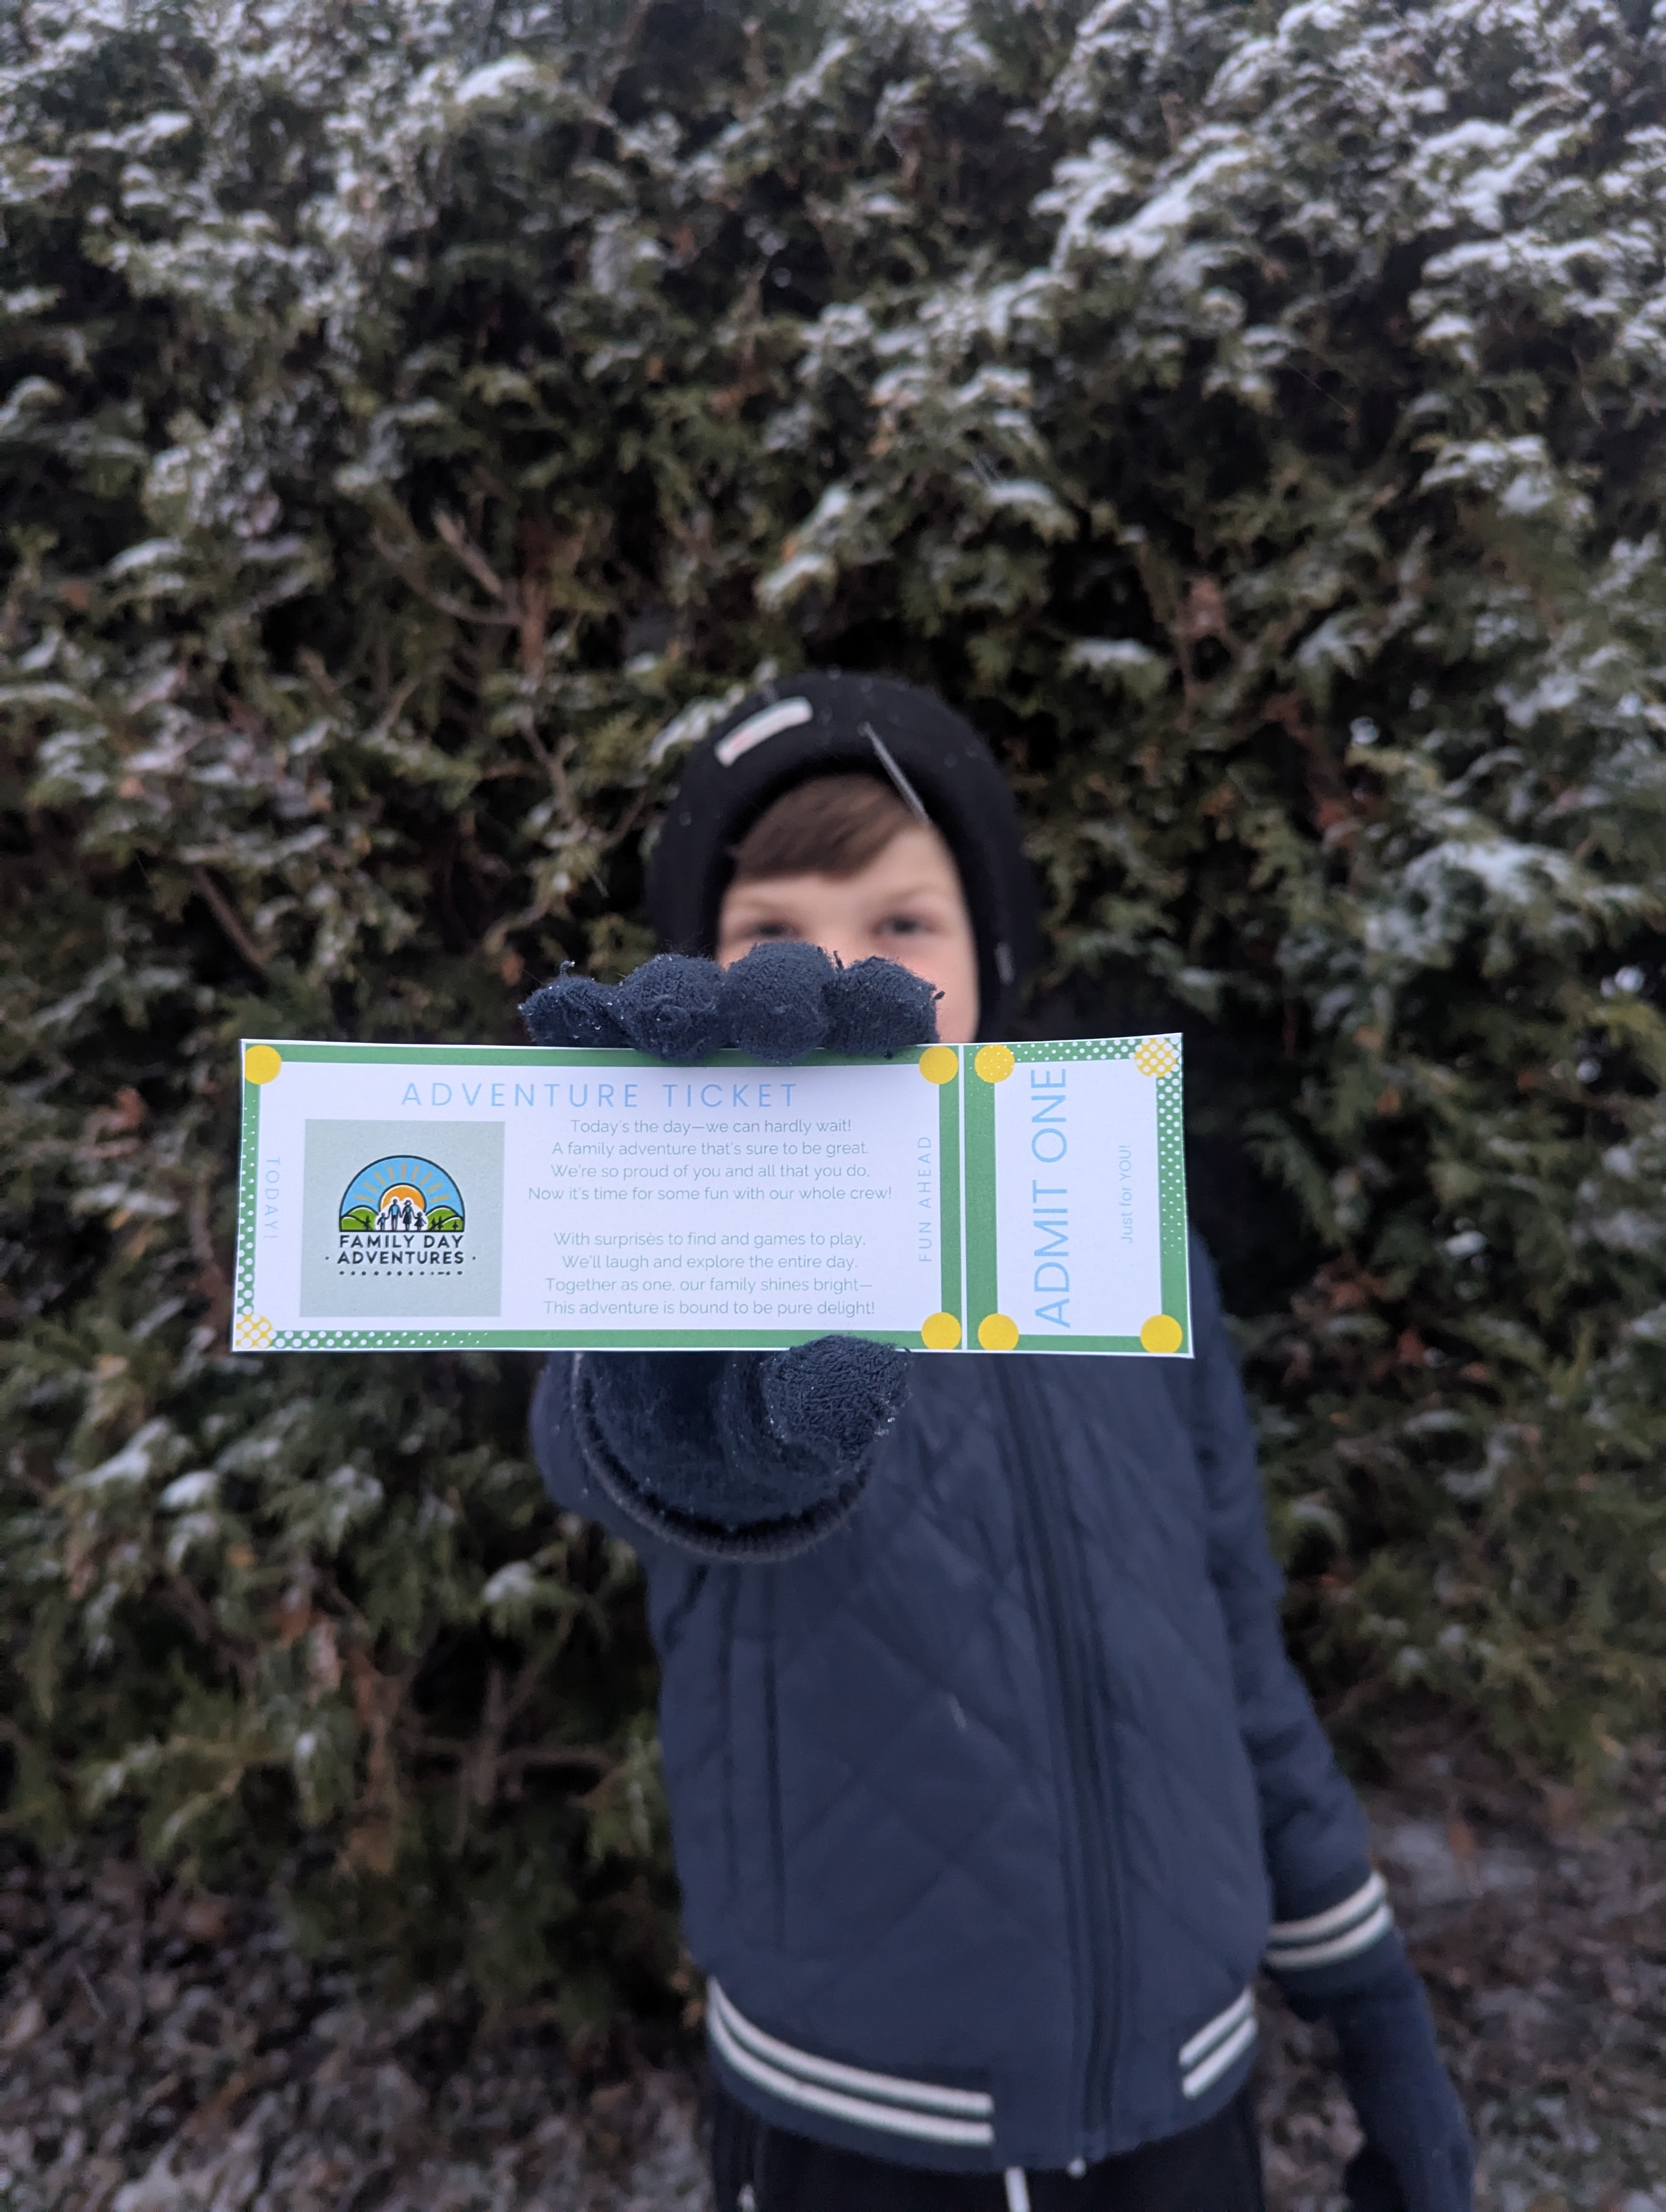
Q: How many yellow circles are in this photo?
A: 8